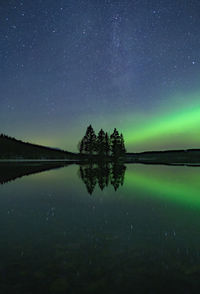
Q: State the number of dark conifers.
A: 5